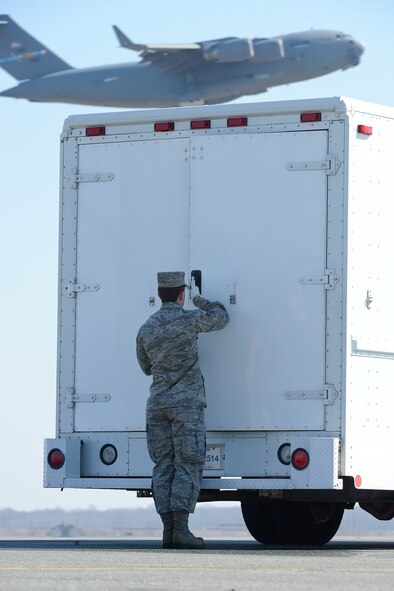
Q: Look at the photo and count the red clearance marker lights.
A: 6